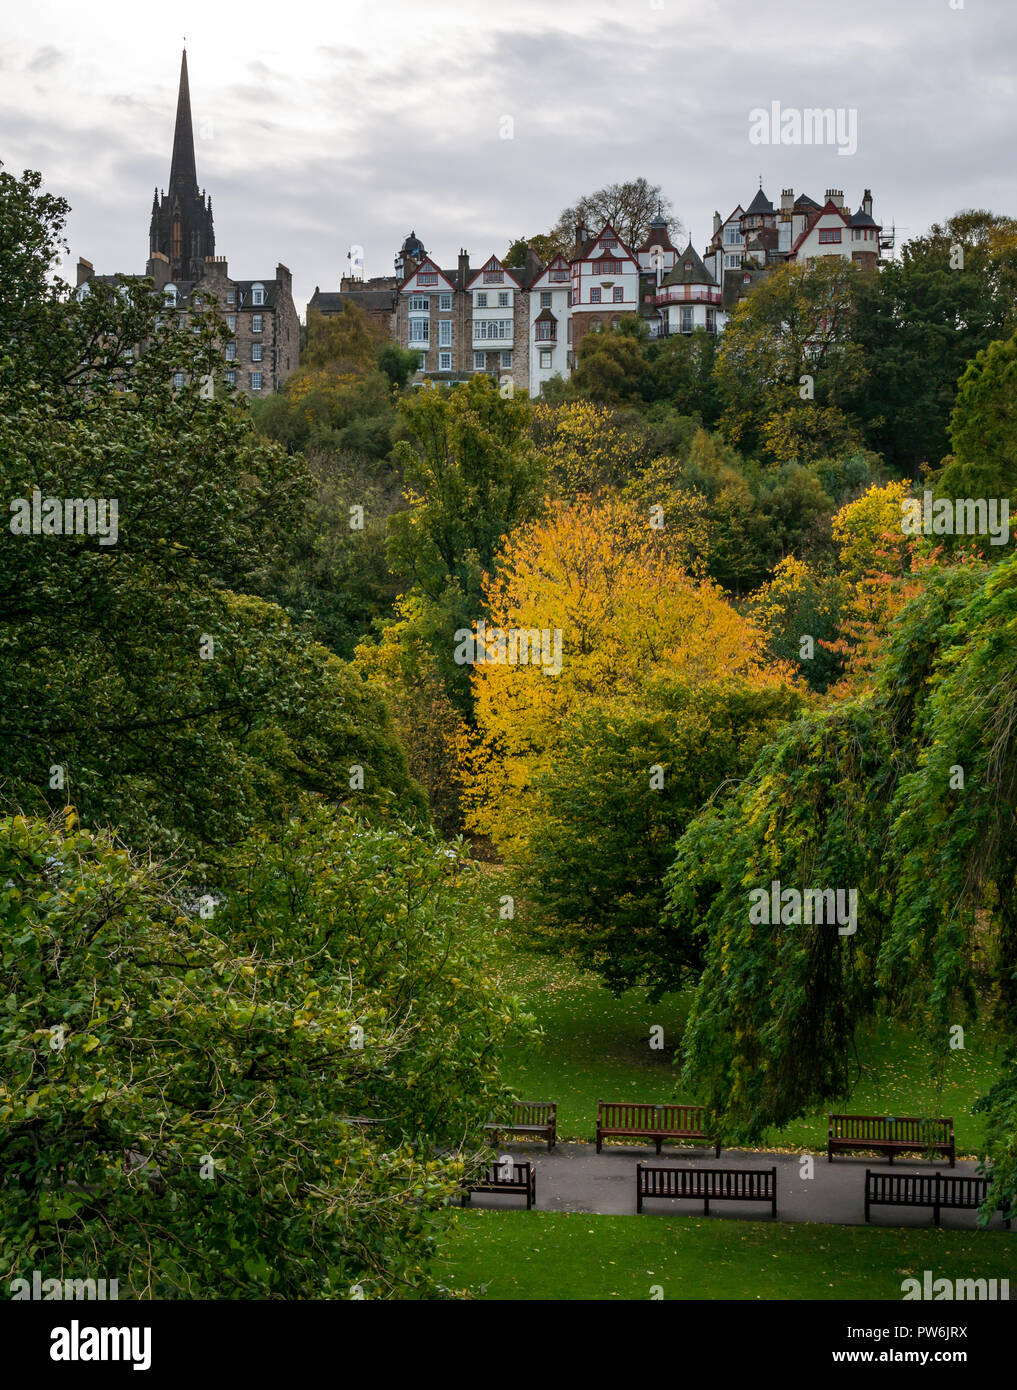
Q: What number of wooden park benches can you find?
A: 6